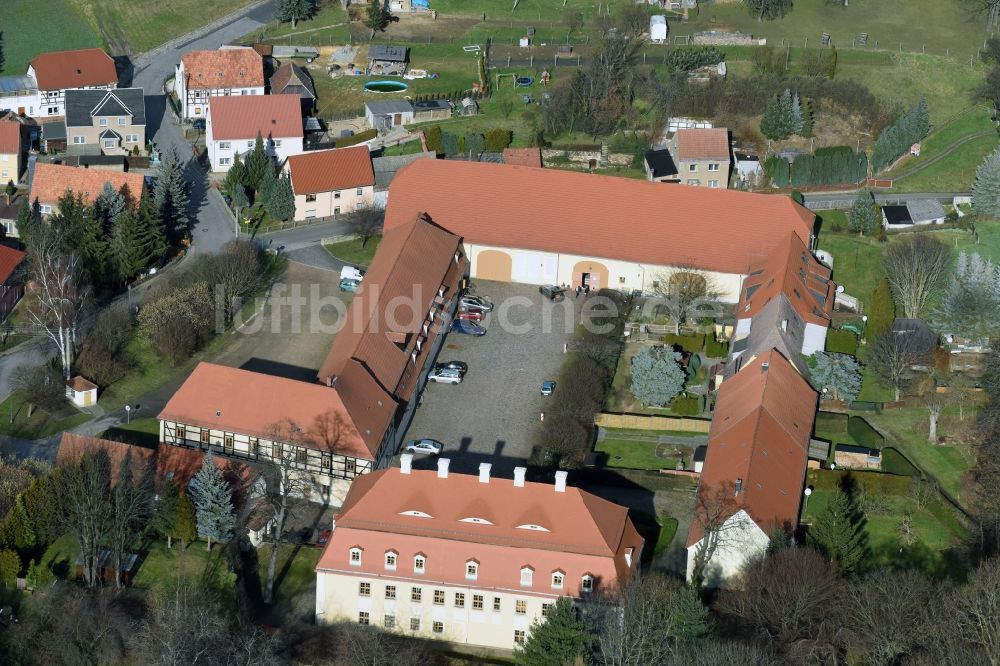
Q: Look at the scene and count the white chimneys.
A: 5